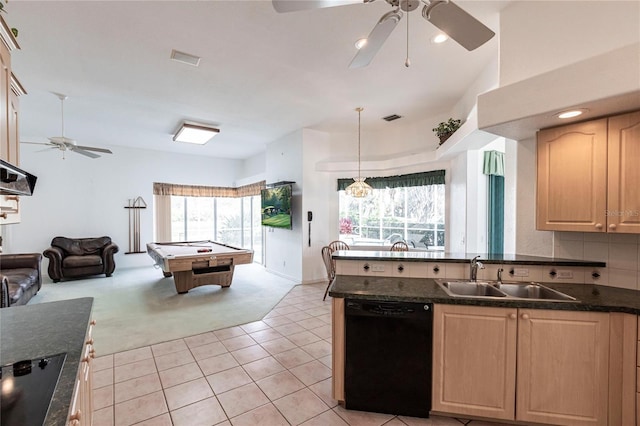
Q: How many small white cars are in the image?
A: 0